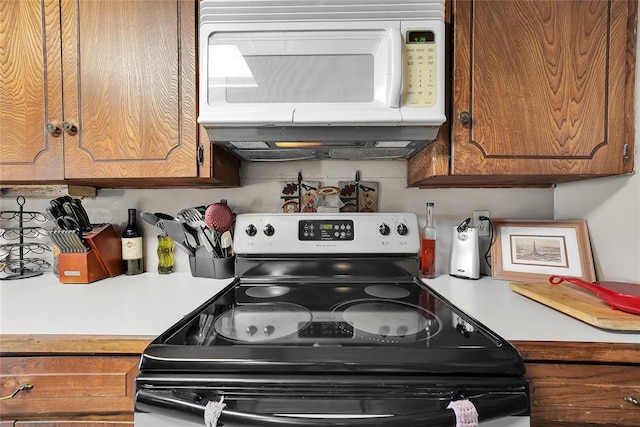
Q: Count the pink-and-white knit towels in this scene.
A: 1